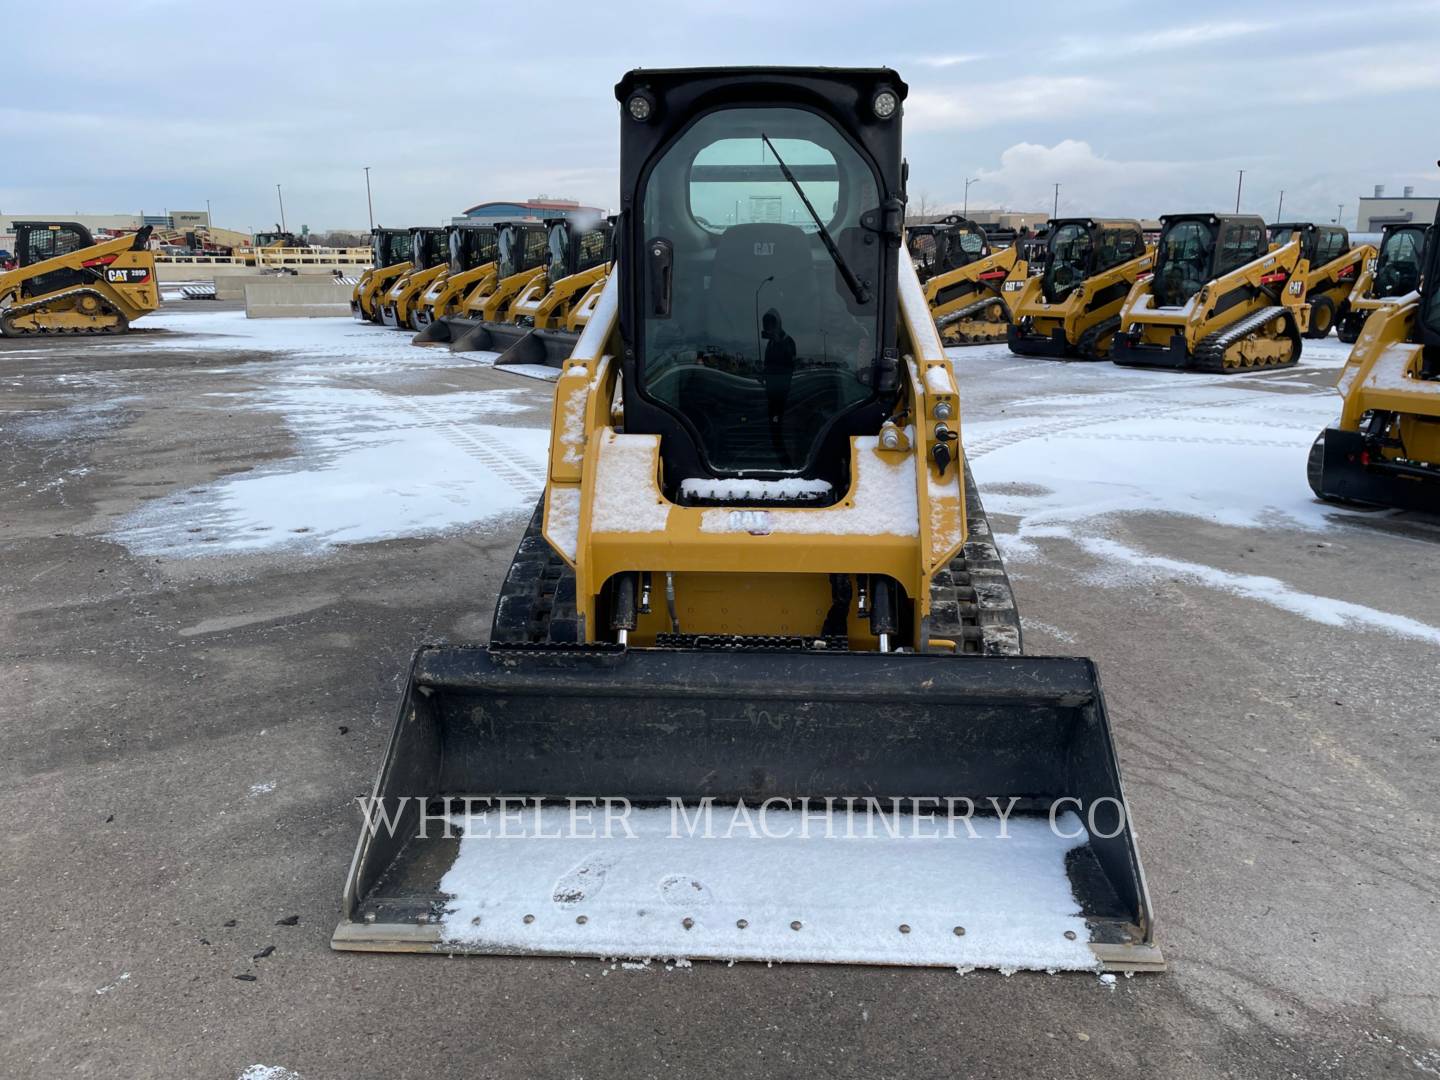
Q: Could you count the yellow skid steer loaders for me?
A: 14